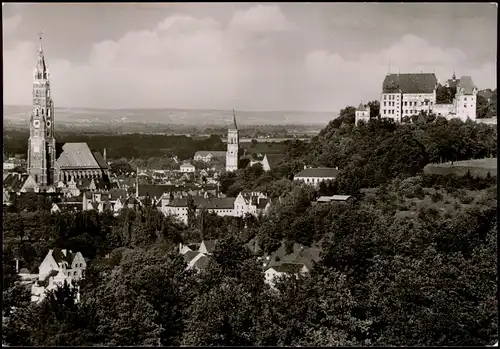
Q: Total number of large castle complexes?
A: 1